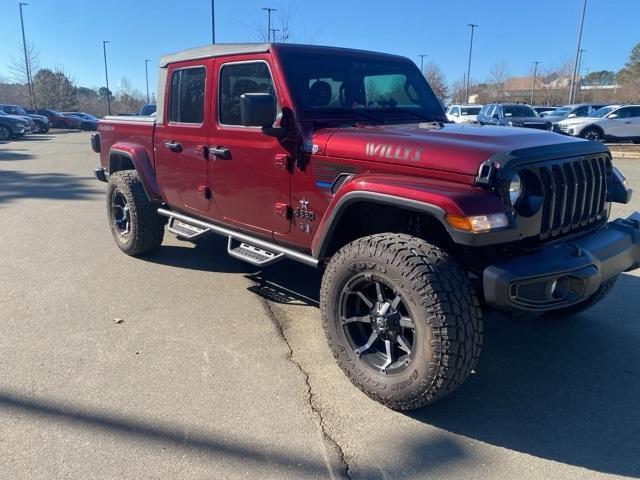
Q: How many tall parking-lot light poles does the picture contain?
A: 11